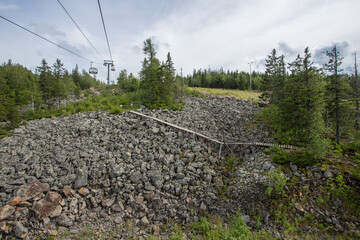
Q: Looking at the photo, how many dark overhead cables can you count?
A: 3